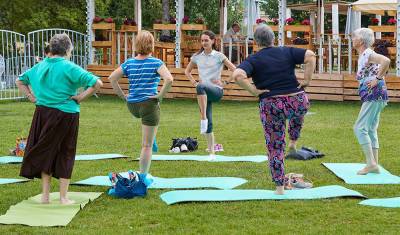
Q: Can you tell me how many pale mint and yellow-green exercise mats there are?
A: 8